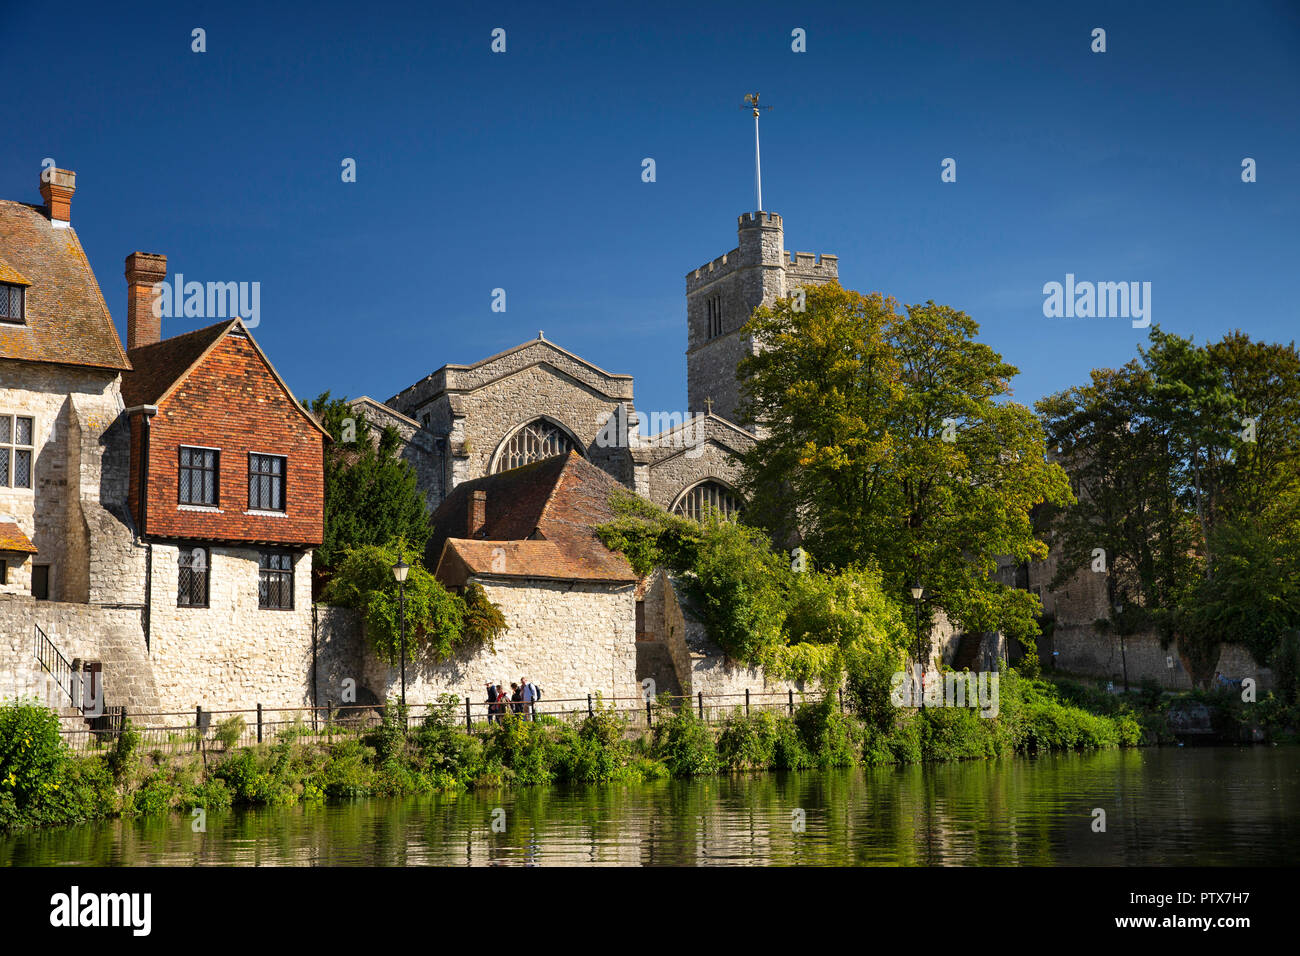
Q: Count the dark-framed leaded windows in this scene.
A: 5